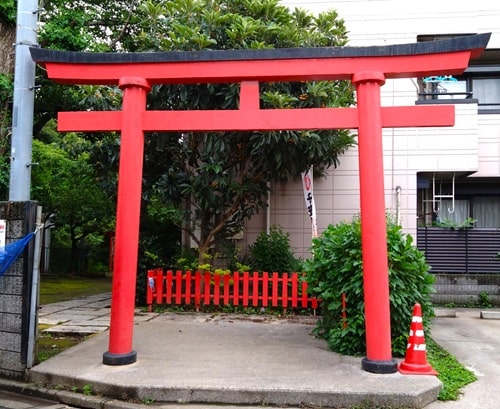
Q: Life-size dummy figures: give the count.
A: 0